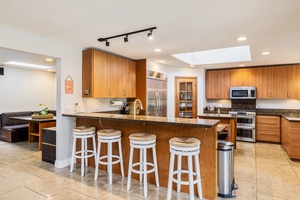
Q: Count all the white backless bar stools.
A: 4